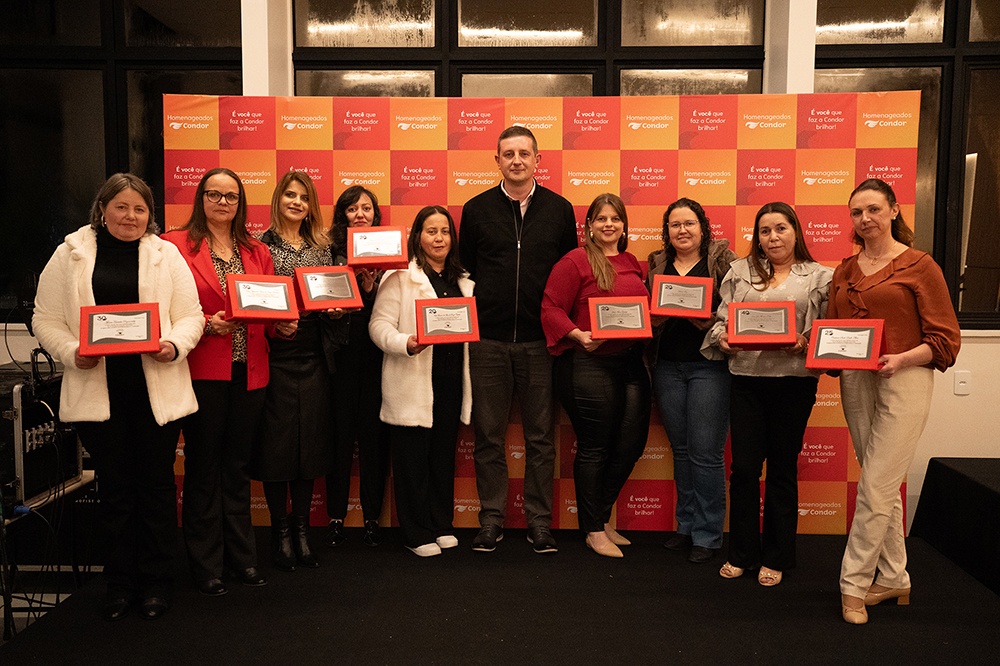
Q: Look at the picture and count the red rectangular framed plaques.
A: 9